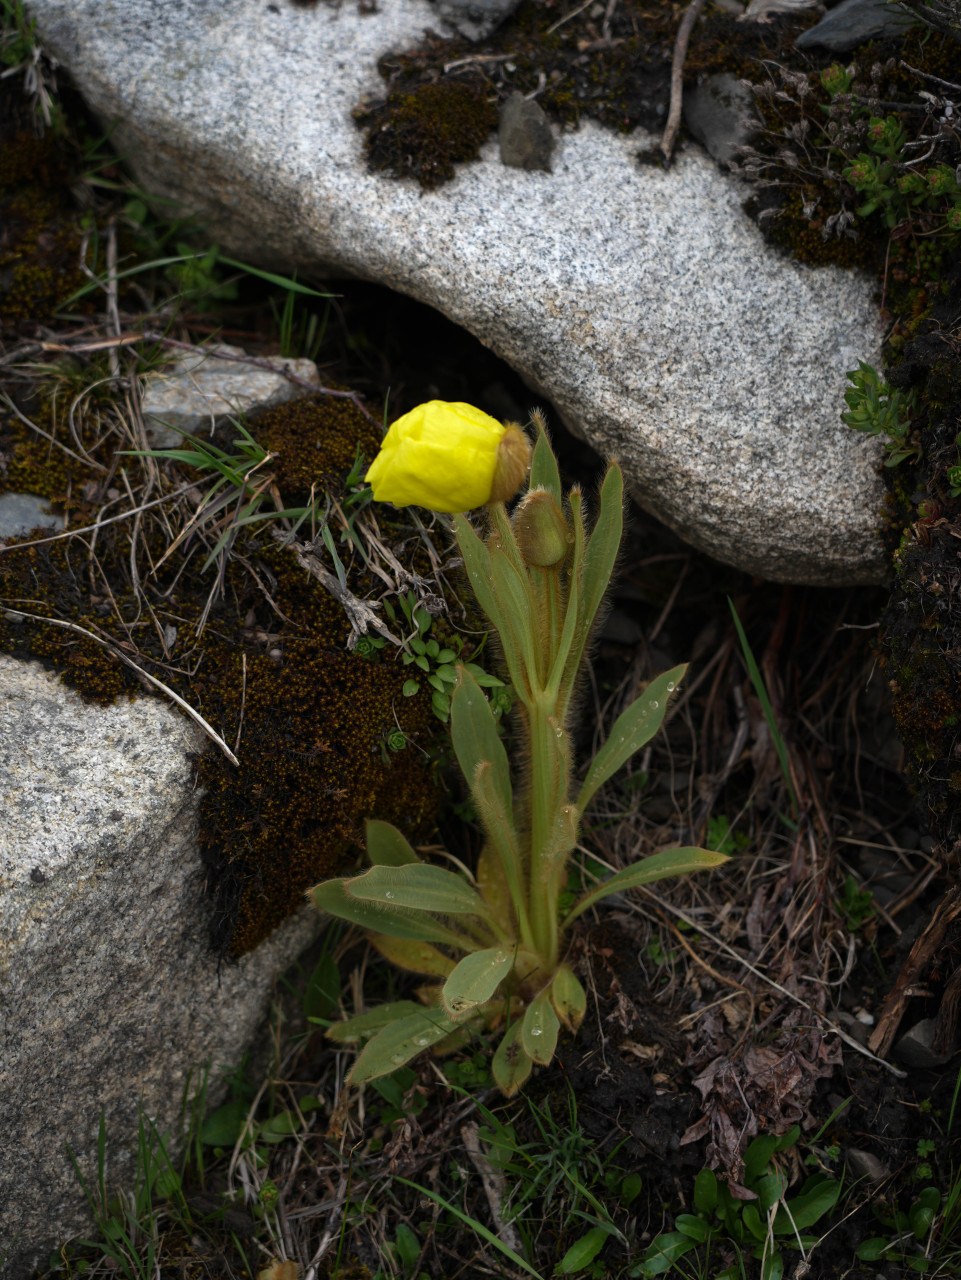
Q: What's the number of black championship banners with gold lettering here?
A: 0